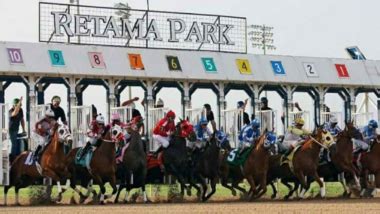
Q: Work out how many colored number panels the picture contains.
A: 10